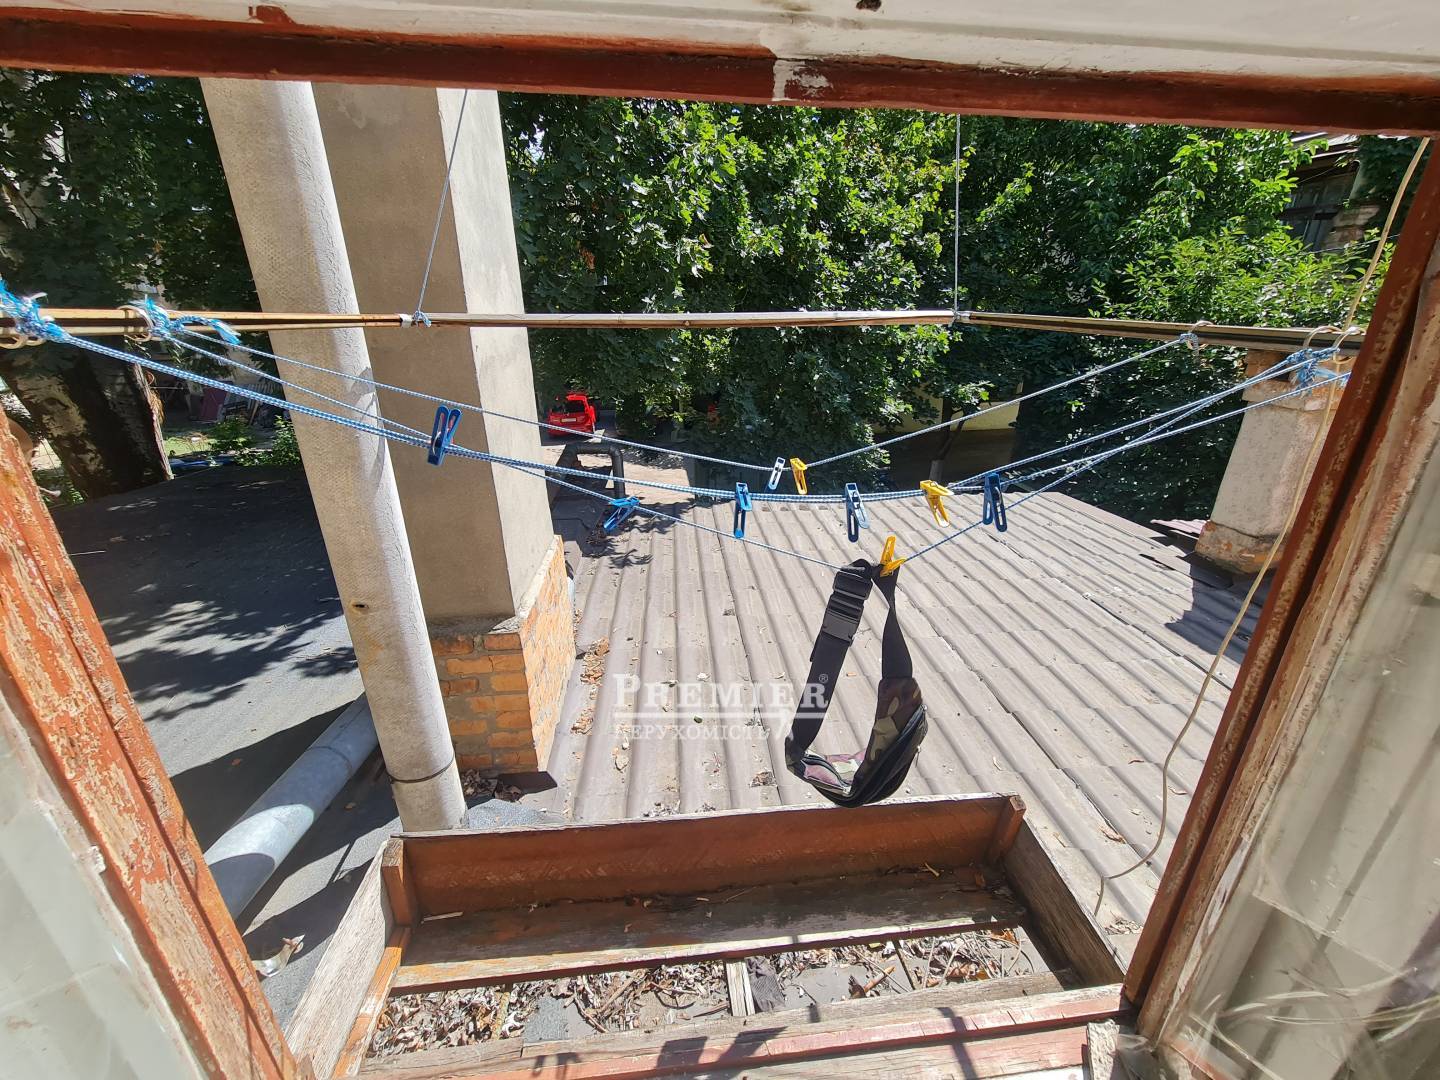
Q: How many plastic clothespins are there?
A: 9